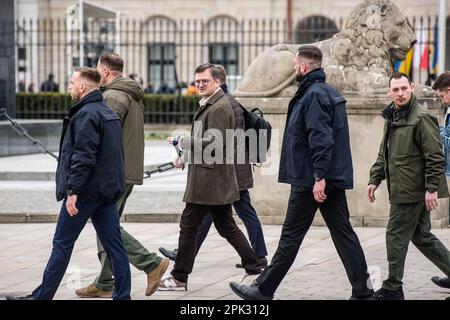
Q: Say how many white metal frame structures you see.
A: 1